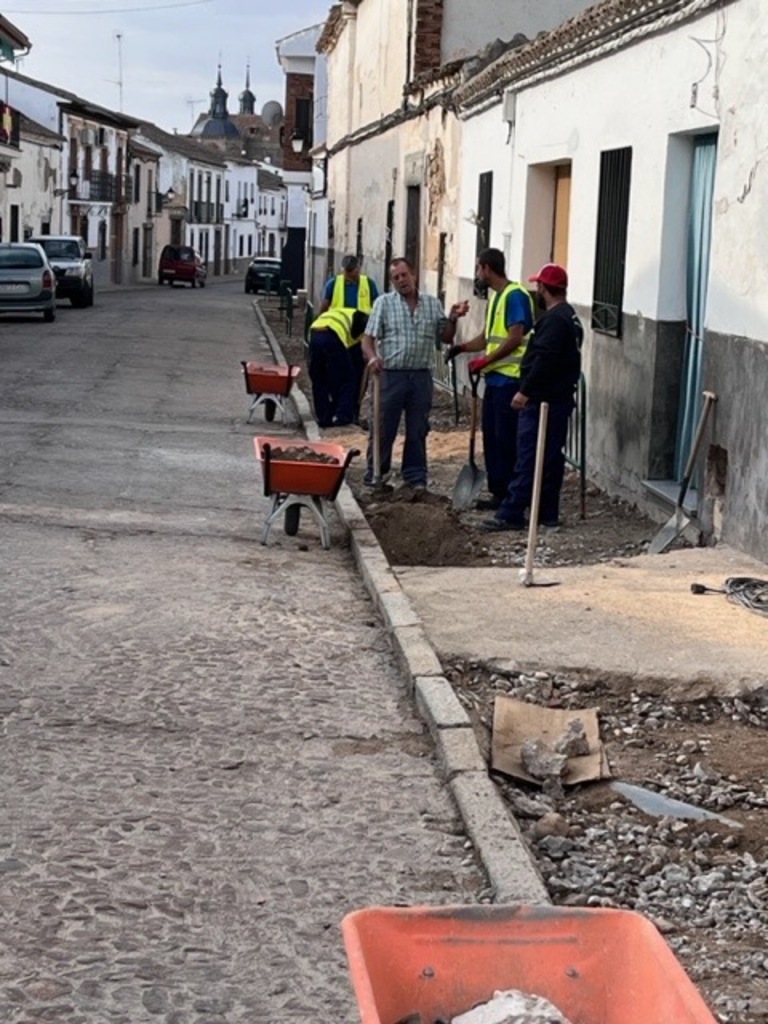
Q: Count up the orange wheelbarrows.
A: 3